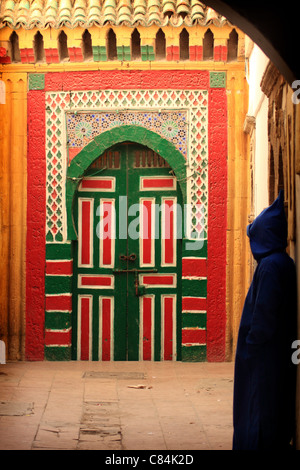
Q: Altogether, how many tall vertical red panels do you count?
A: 8